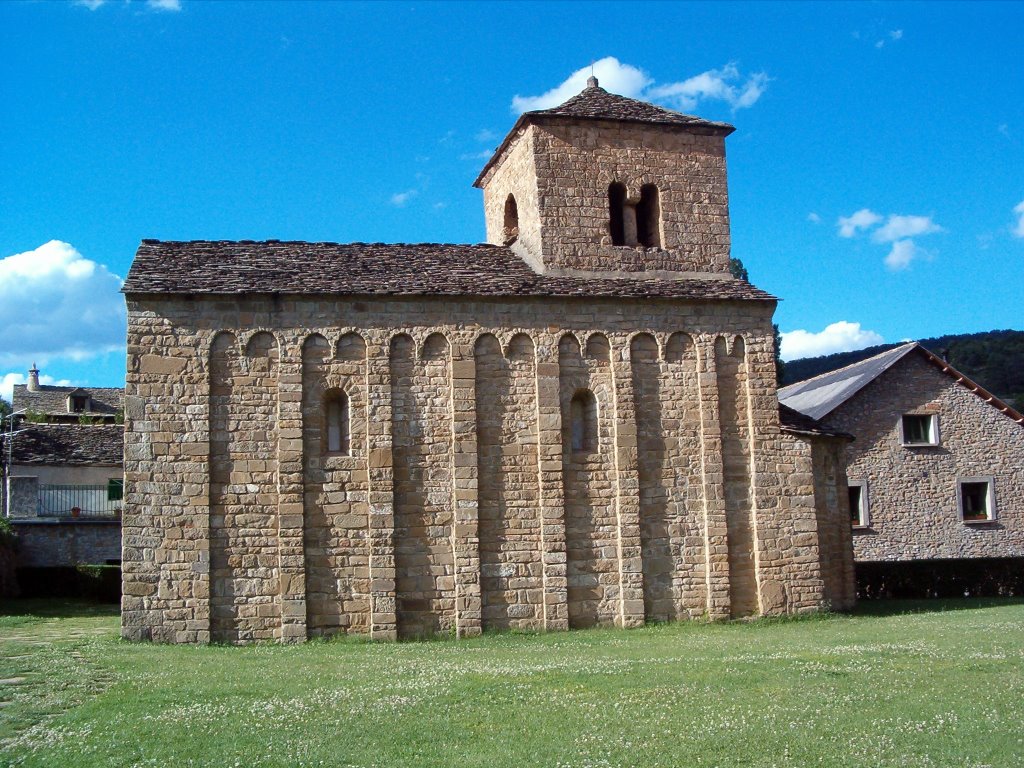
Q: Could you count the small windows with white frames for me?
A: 3